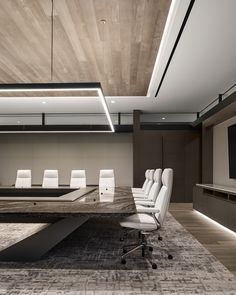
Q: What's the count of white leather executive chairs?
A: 8